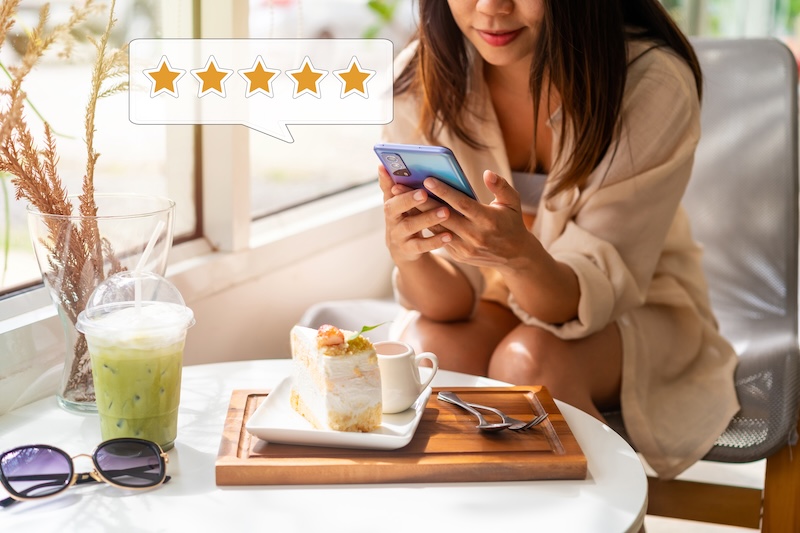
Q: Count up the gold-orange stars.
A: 5